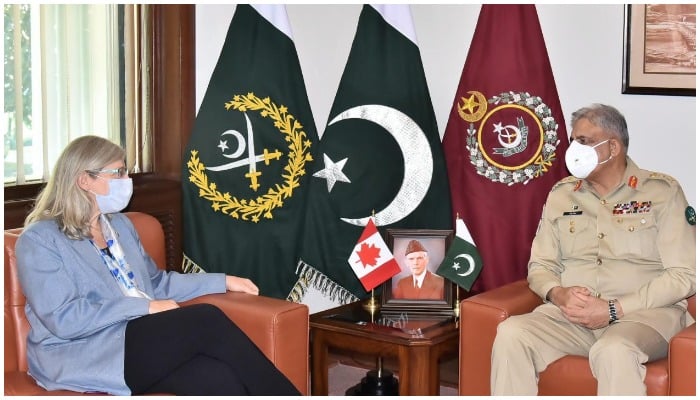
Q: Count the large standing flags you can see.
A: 3